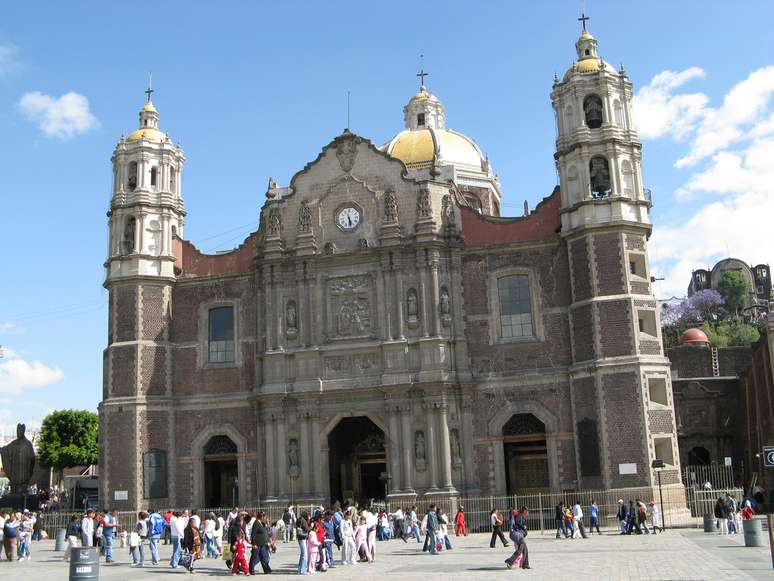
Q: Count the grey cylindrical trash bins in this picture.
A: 4